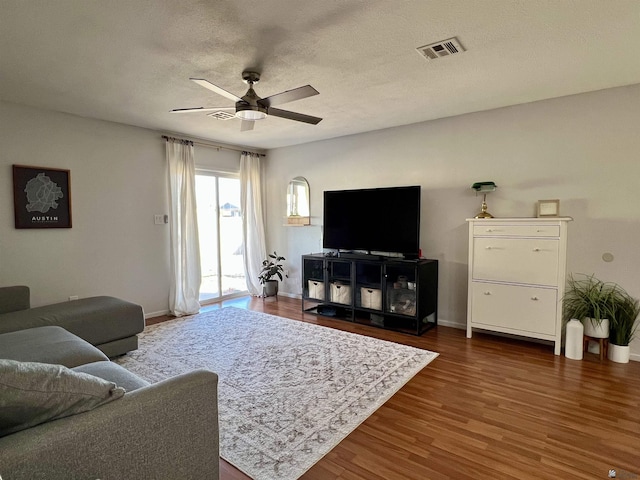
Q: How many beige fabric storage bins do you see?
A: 3